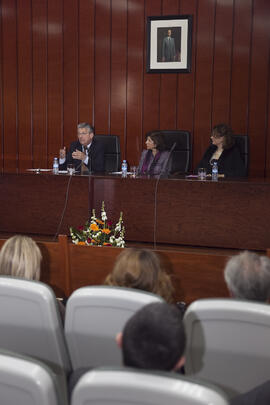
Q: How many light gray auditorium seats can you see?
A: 5